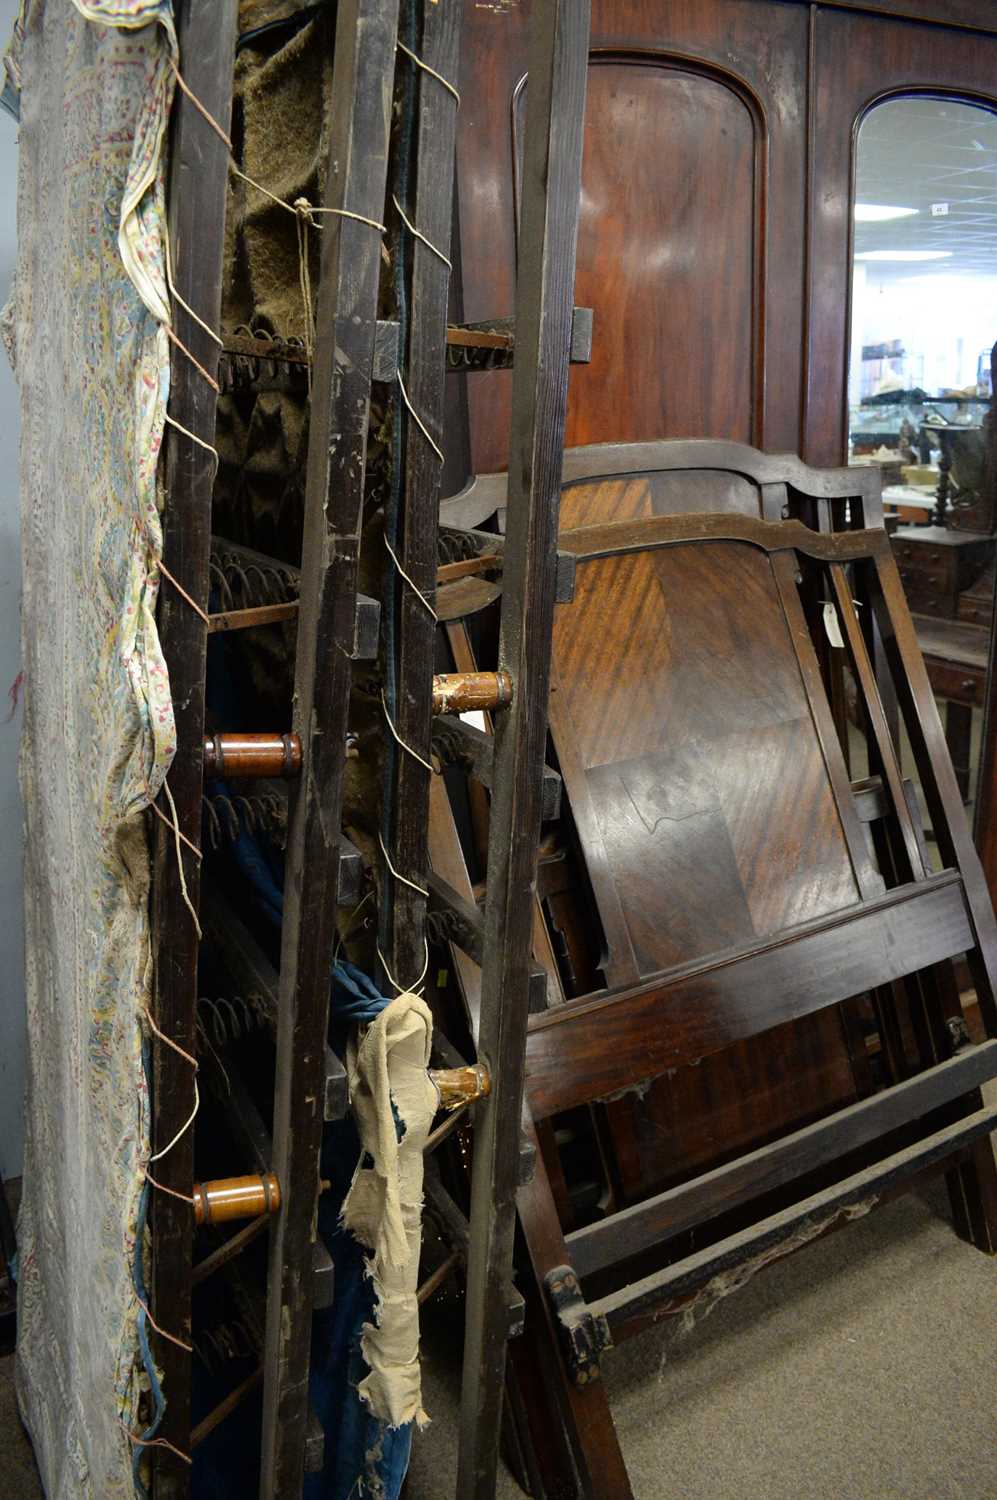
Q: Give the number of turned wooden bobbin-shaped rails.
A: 4